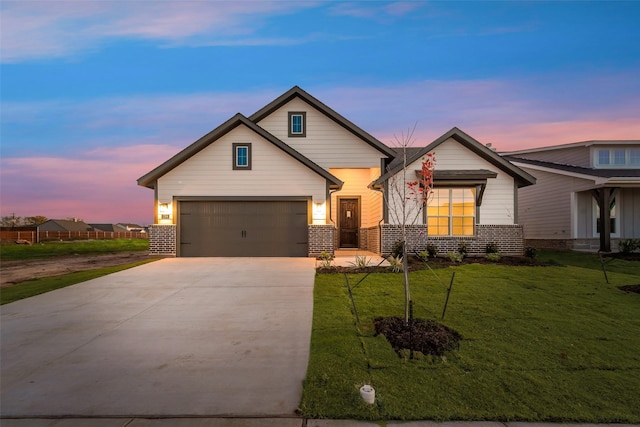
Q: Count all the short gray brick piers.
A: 2